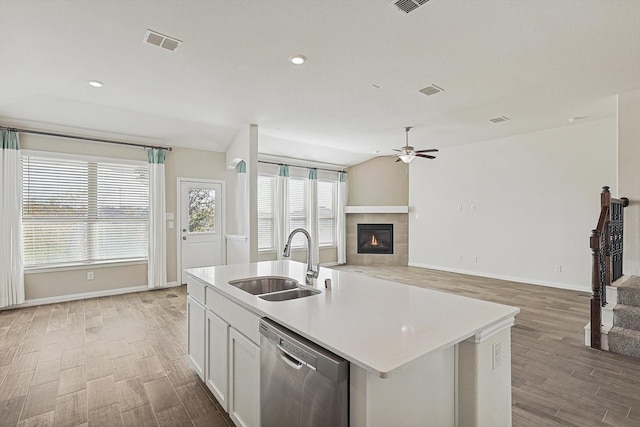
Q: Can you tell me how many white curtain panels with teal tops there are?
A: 6